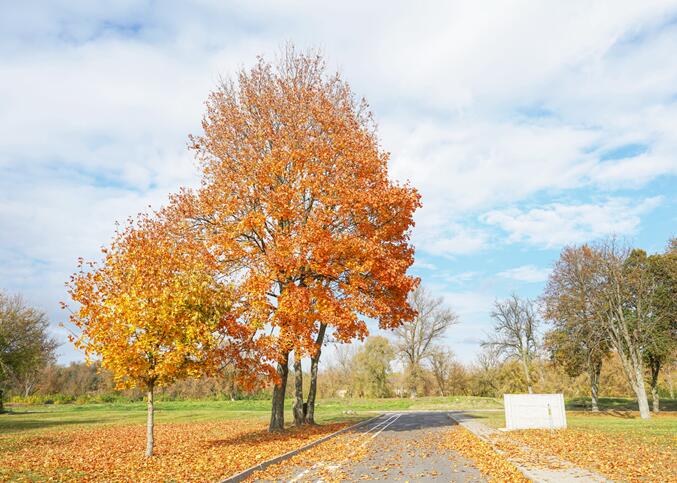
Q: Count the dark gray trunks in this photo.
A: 3